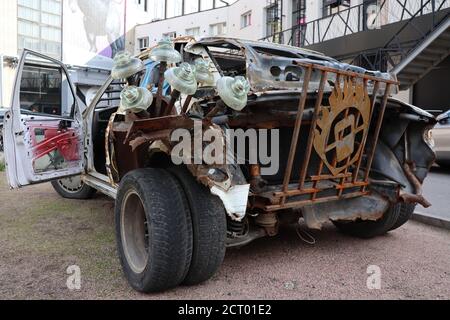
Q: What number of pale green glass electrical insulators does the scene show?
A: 6